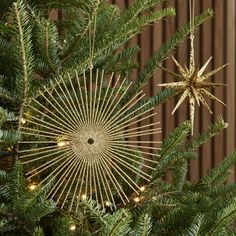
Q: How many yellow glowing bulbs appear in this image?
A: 8